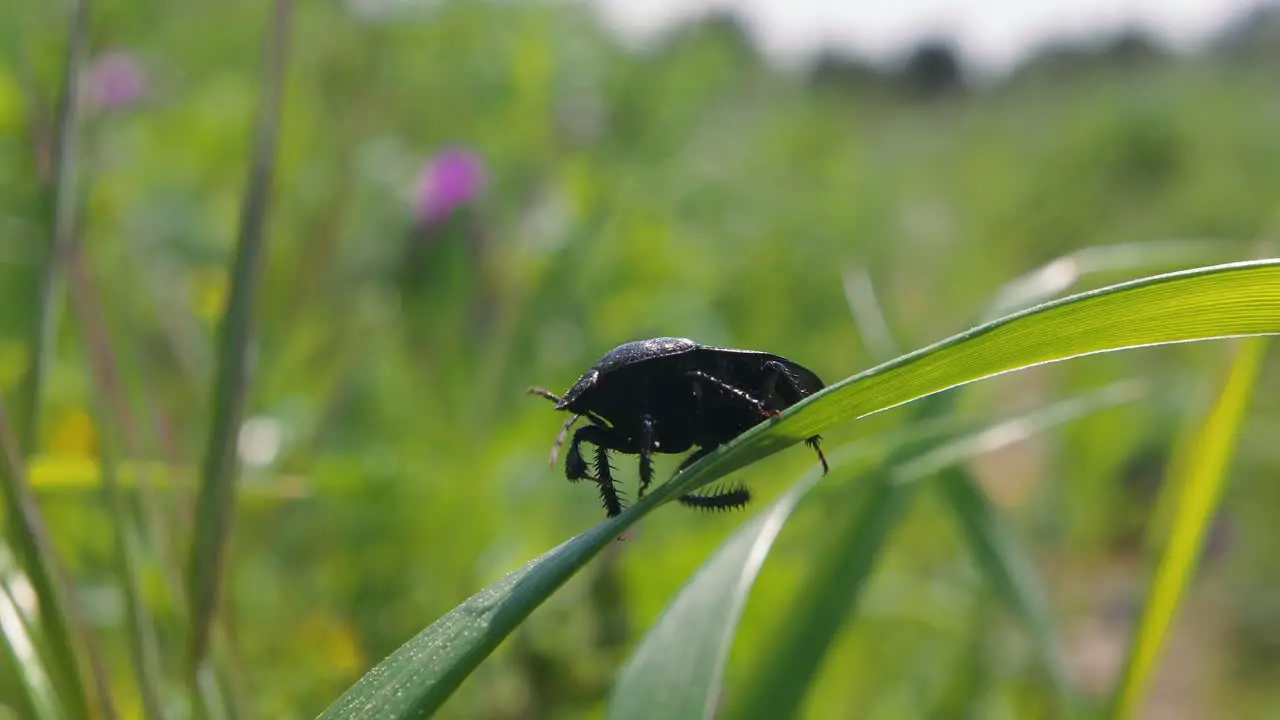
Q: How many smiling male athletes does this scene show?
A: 0